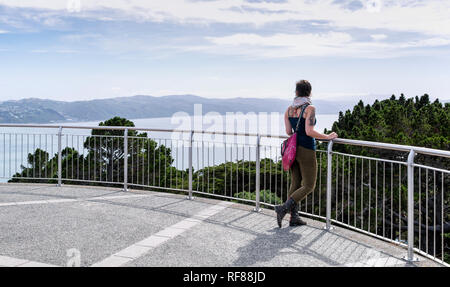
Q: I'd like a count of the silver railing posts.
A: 6